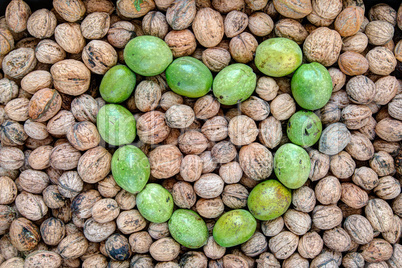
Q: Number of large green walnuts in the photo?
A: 14